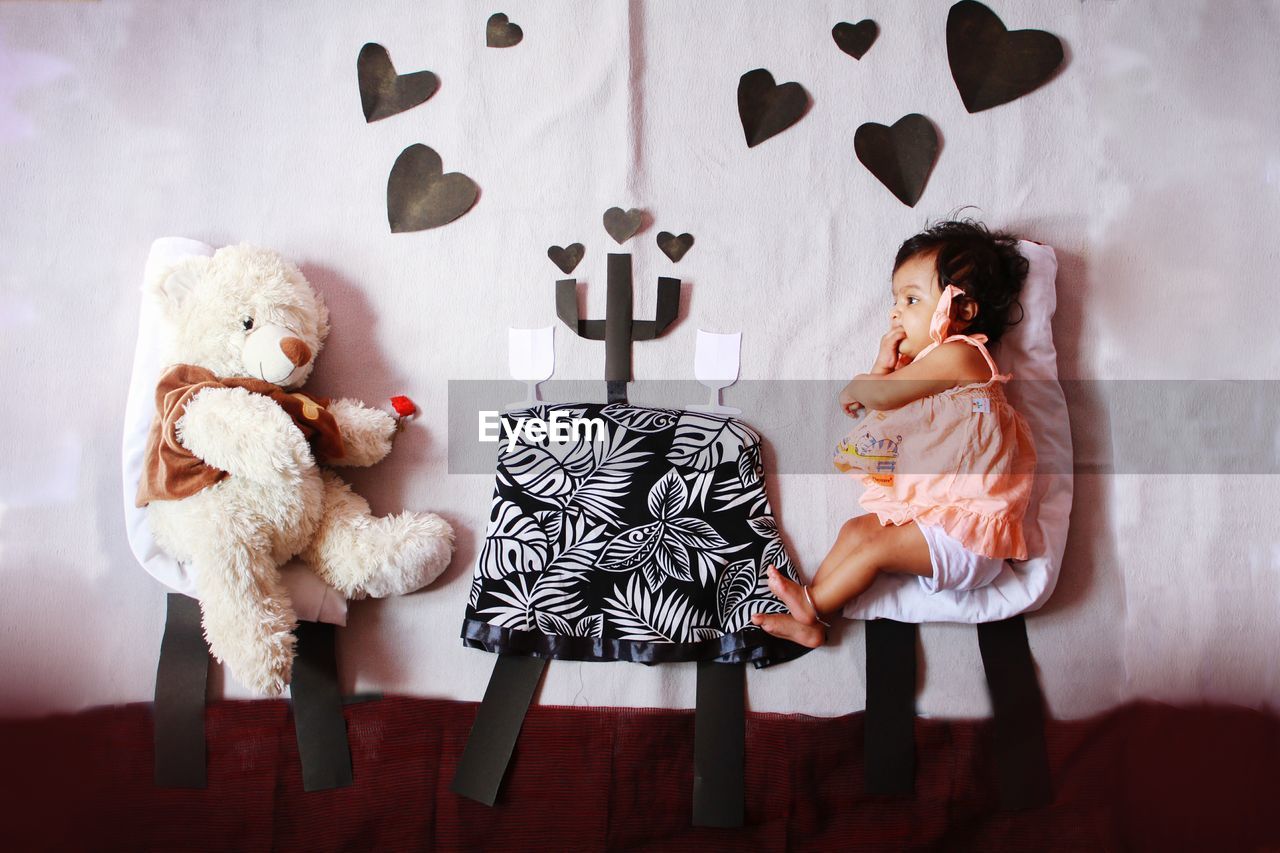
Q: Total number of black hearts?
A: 10